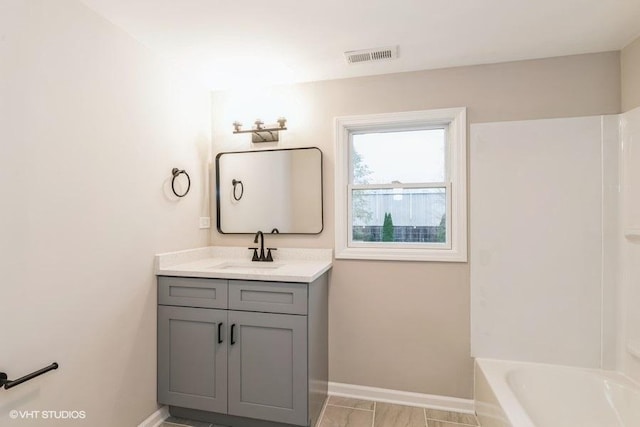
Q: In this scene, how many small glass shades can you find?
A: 3